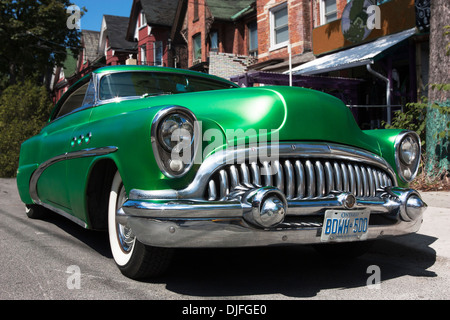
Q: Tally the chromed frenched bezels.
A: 2